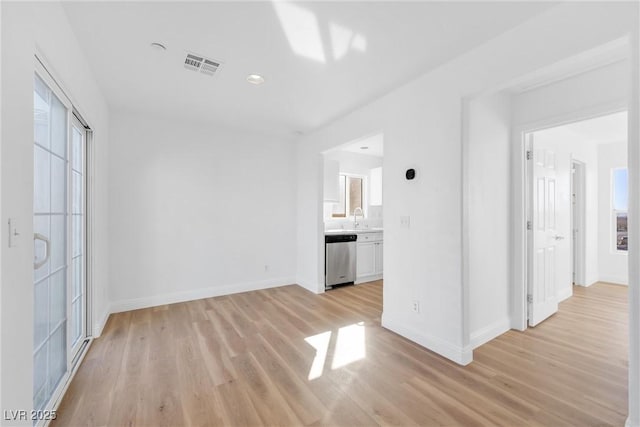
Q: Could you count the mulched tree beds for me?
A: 0